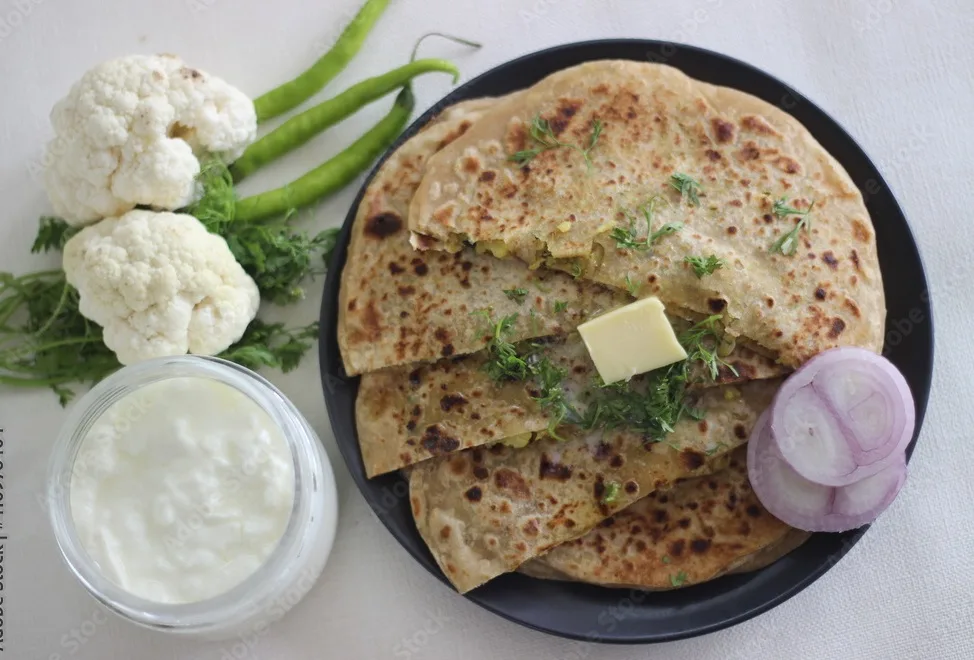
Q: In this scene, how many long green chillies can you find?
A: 3